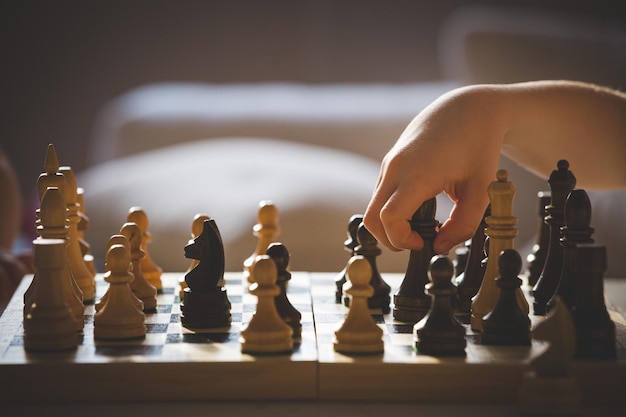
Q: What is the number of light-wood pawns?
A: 8